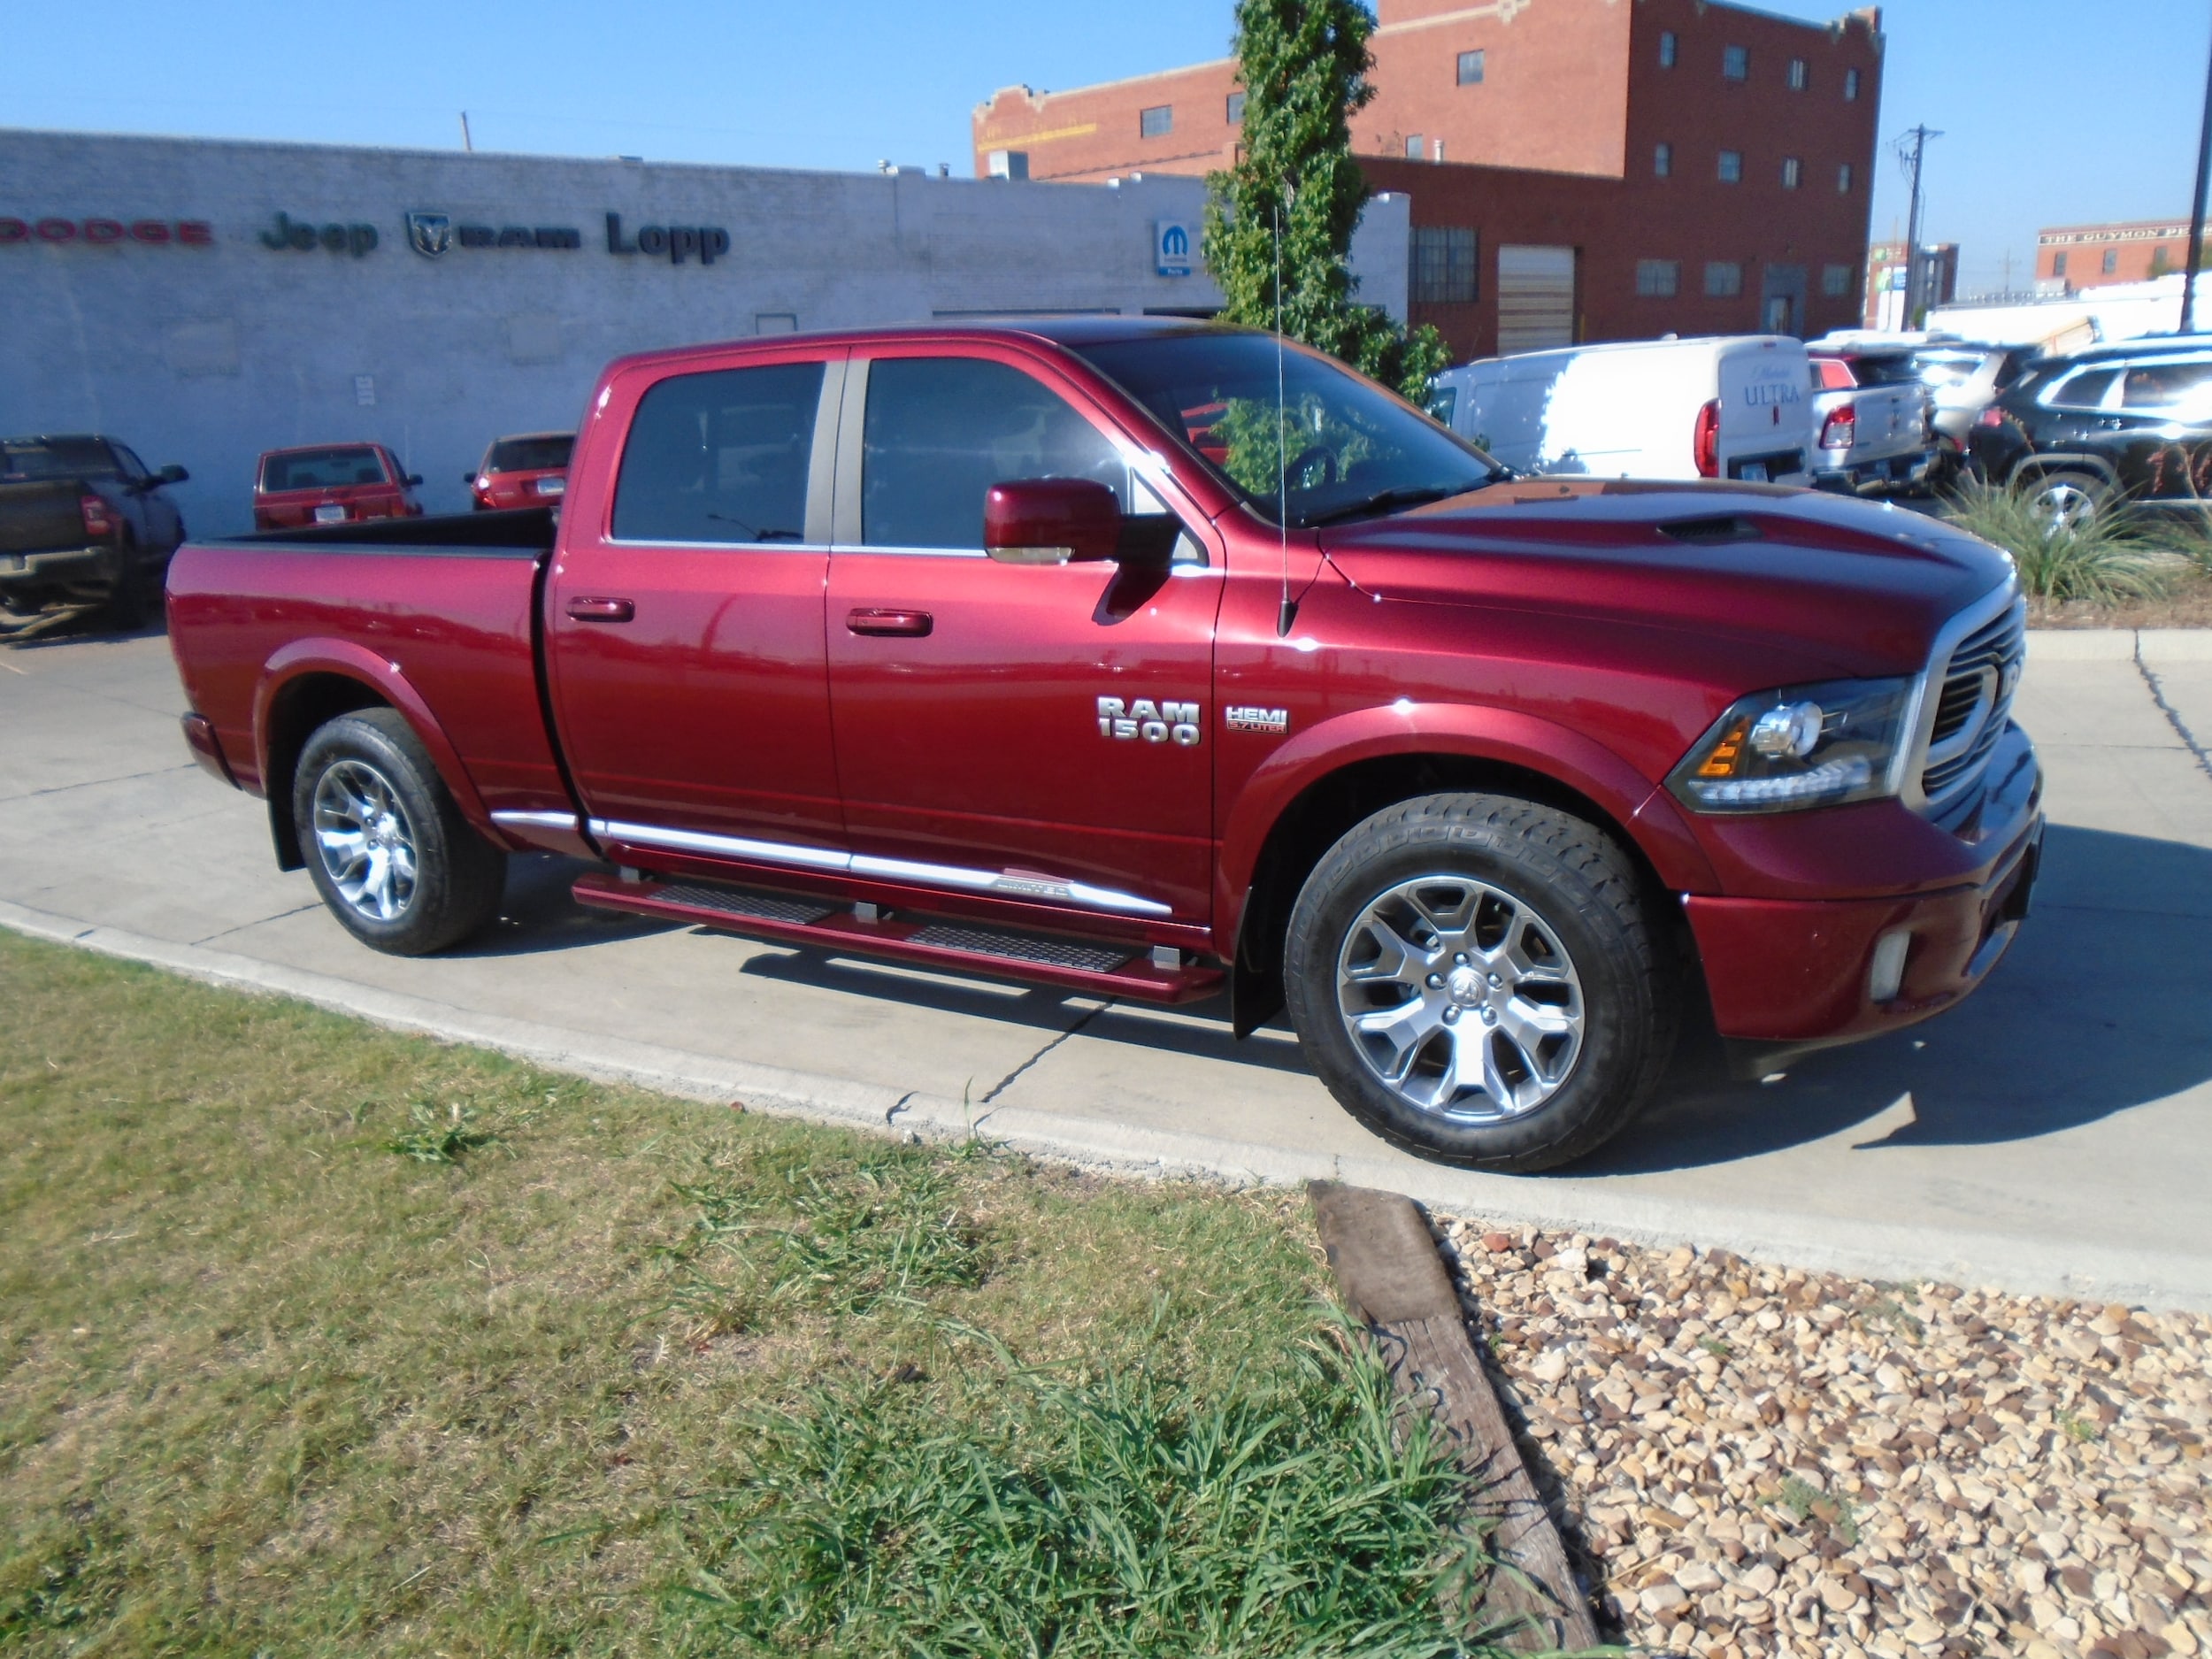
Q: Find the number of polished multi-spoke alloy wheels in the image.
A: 2